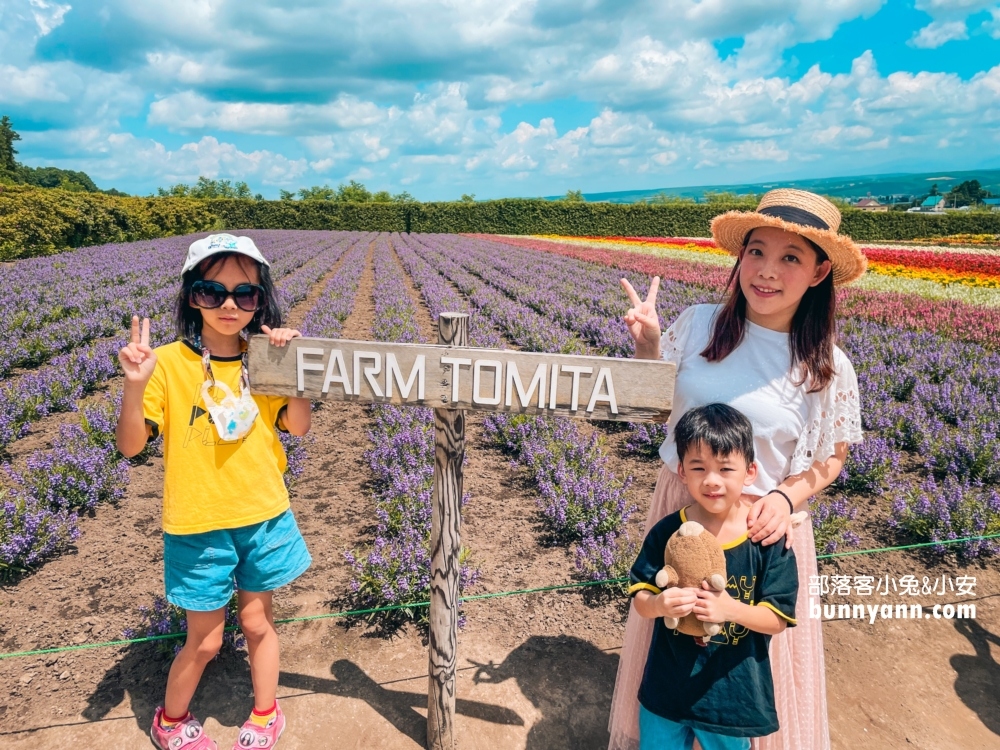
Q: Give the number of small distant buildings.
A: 3